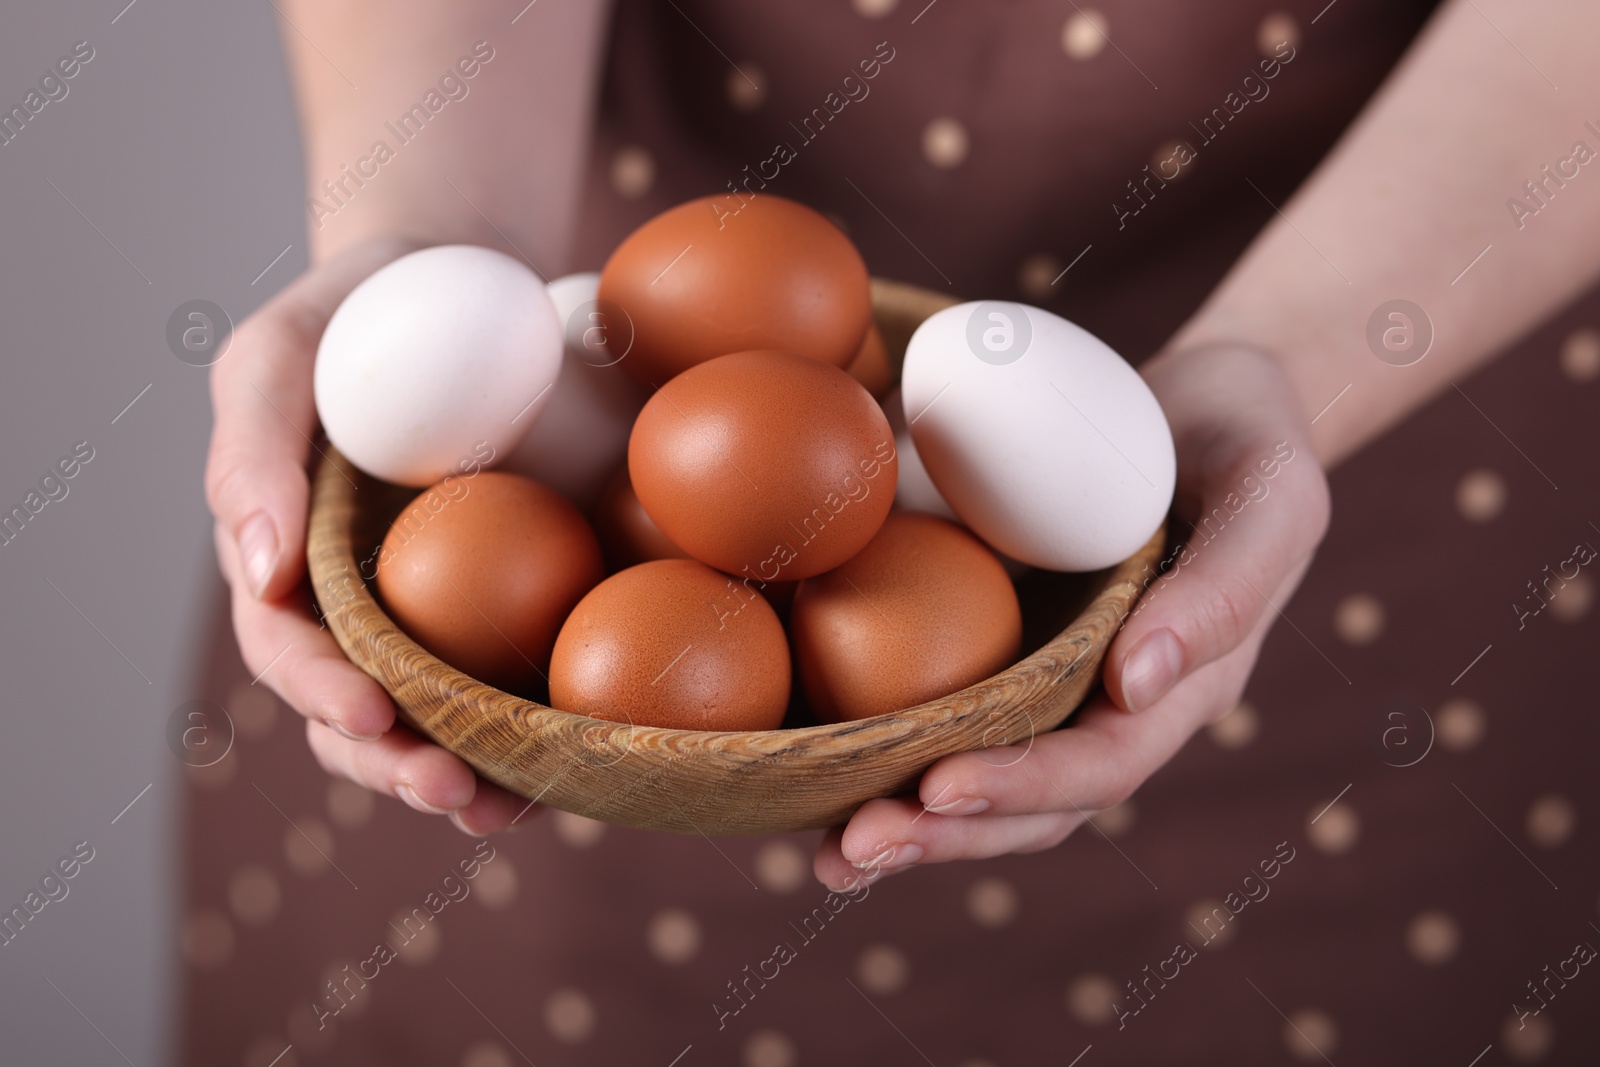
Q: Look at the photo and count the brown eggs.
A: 7